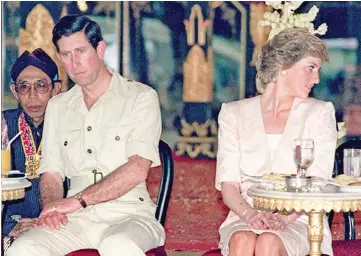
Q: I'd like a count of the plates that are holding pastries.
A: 2